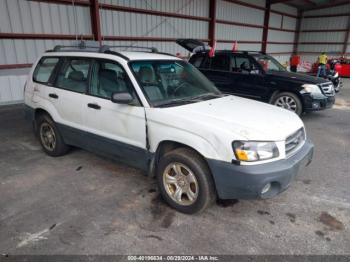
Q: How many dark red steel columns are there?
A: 5